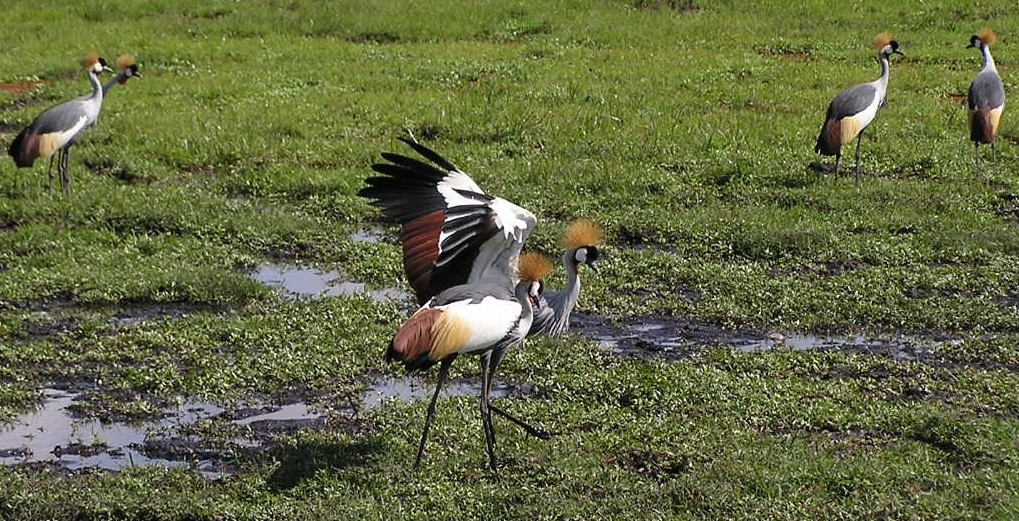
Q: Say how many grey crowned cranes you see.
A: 6